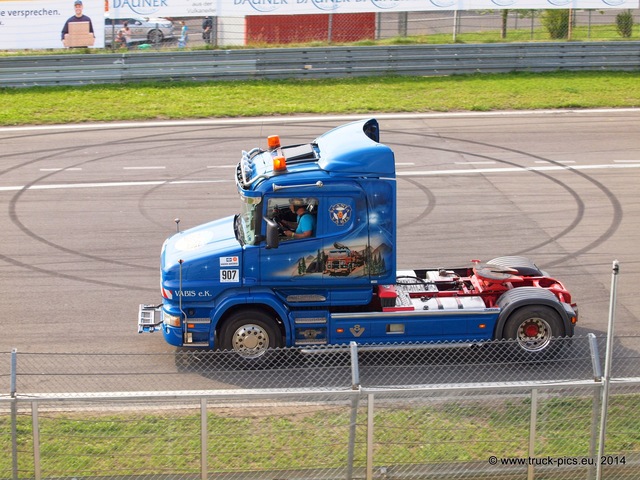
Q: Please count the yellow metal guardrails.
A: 0